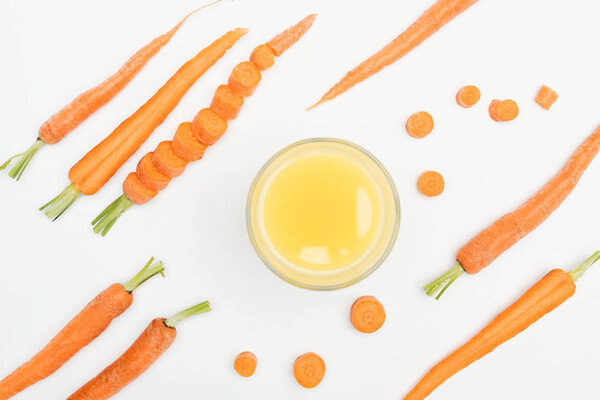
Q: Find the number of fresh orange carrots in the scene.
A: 8